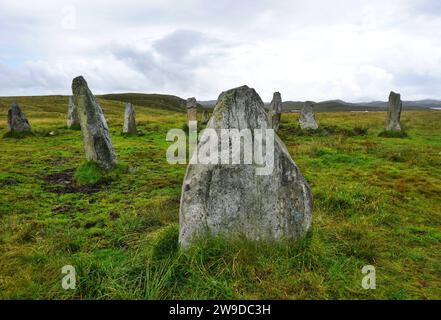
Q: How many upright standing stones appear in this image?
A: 10